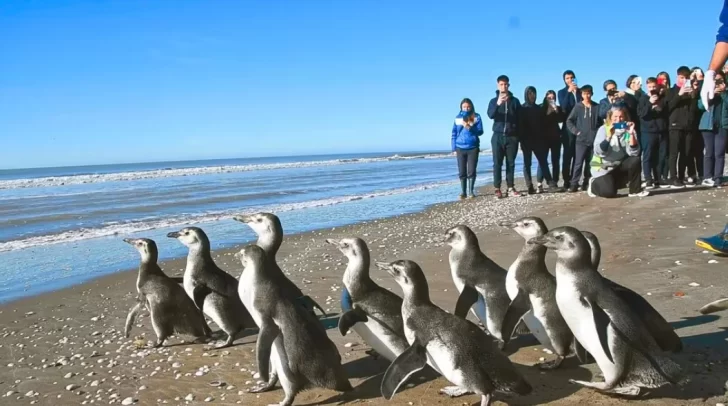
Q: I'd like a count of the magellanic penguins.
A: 10